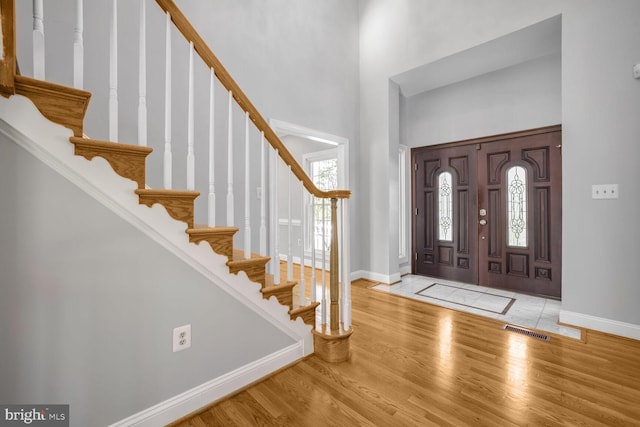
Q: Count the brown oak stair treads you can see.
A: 8